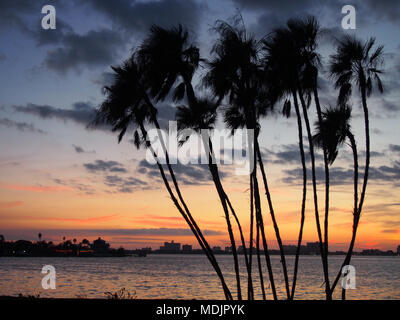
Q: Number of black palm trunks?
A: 13